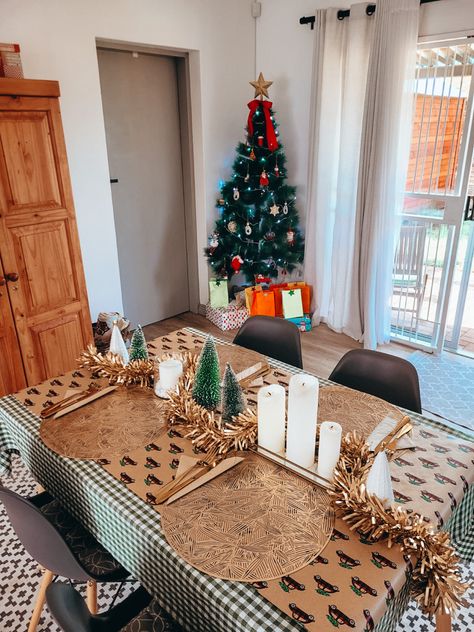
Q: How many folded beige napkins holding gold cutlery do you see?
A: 4